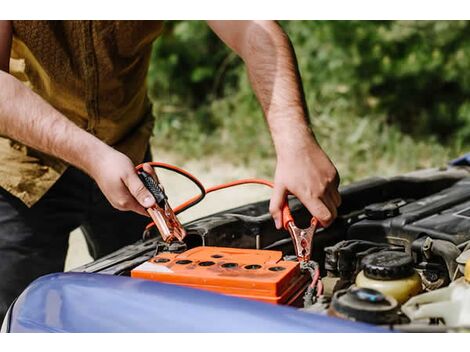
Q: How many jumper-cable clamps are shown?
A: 2